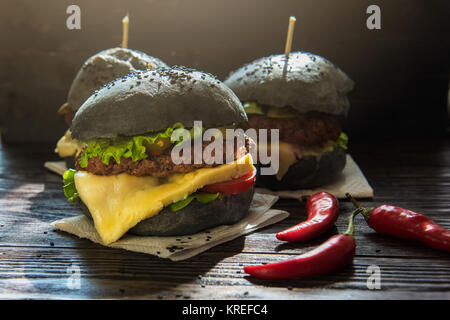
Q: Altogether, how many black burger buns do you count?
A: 3